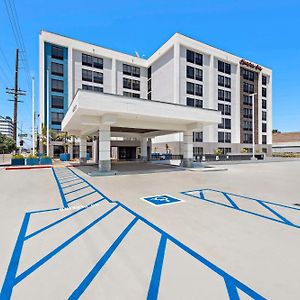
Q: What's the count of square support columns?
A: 4